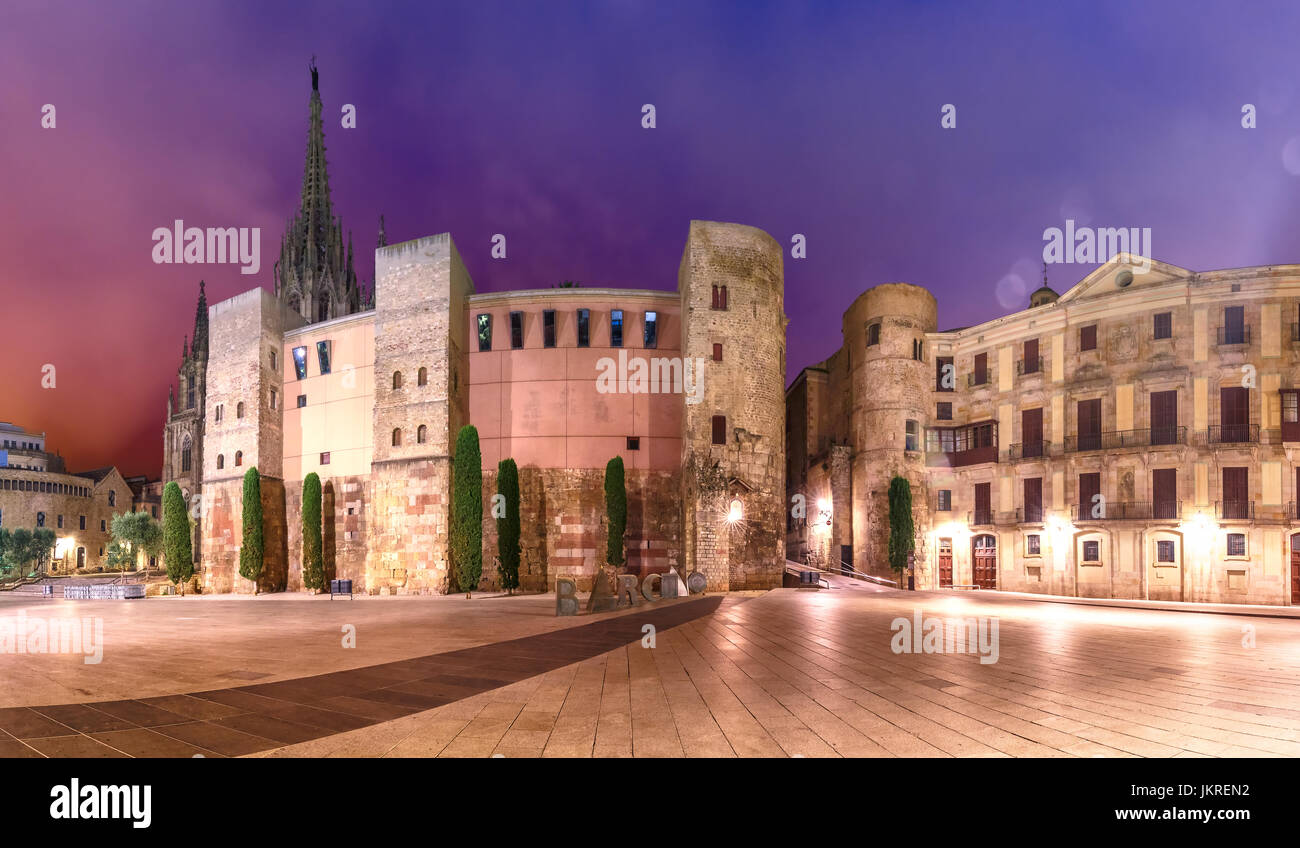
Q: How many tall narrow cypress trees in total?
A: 7